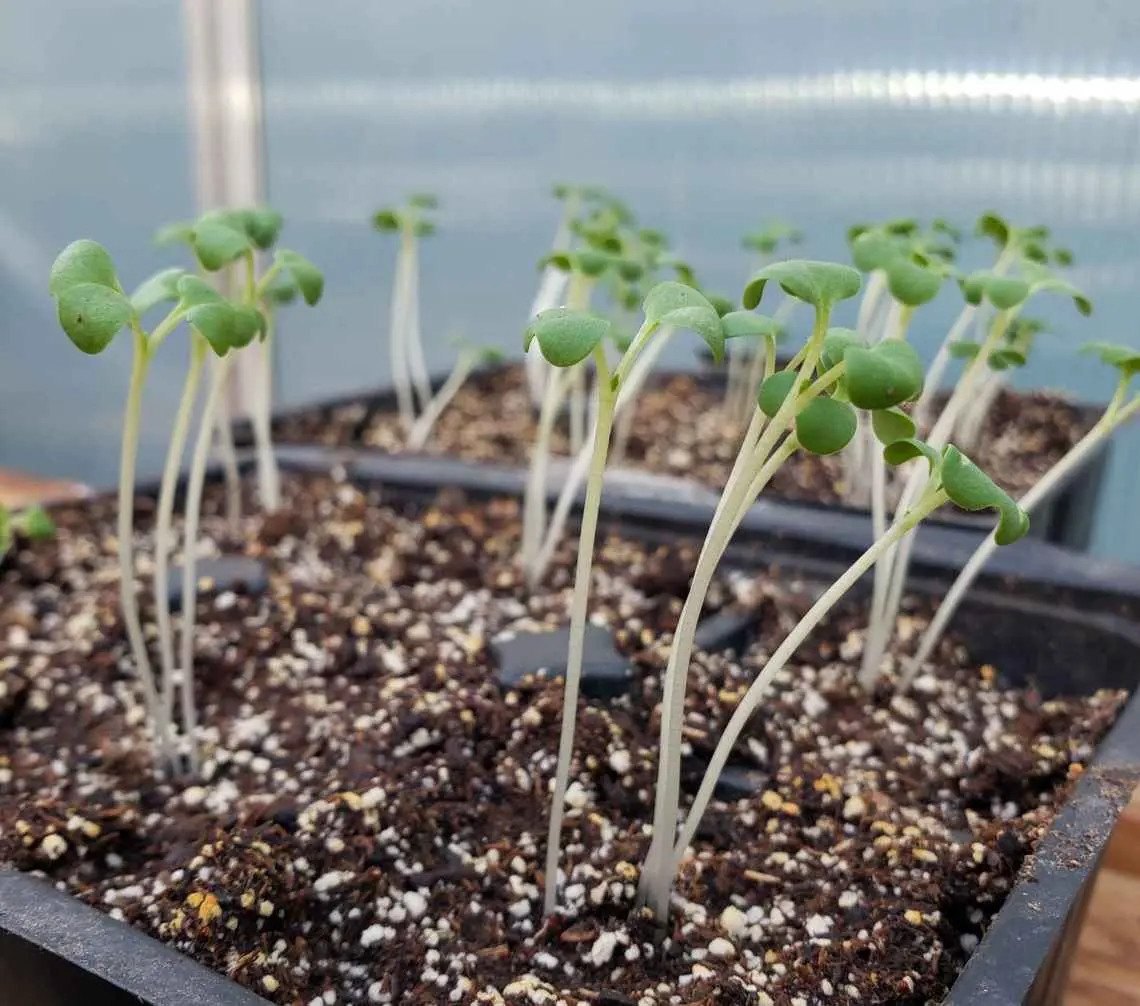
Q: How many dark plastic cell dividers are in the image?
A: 4